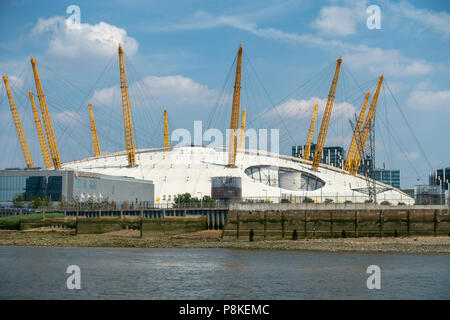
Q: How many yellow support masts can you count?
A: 12